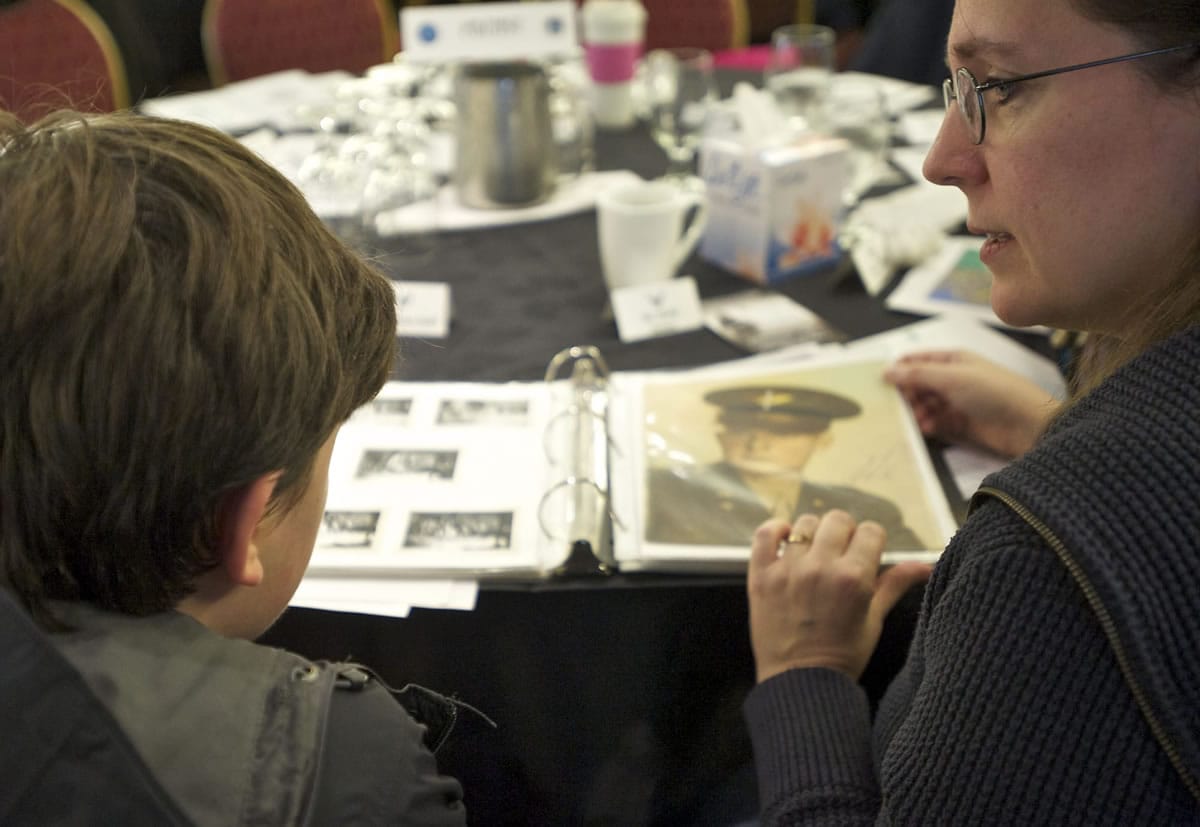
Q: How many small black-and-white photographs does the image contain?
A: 5